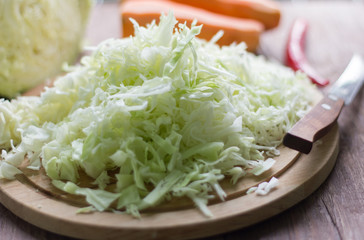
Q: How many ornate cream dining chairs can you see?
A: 0